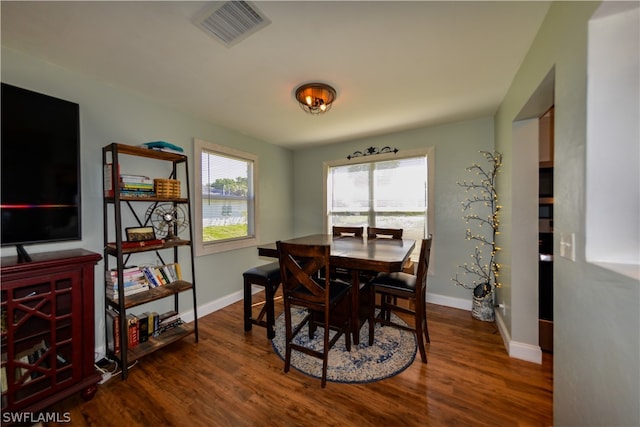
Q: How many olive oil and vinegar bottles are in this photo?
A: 0